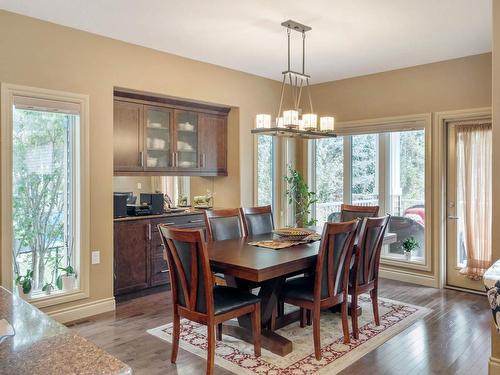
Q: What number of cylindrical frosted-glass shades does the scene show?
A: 6